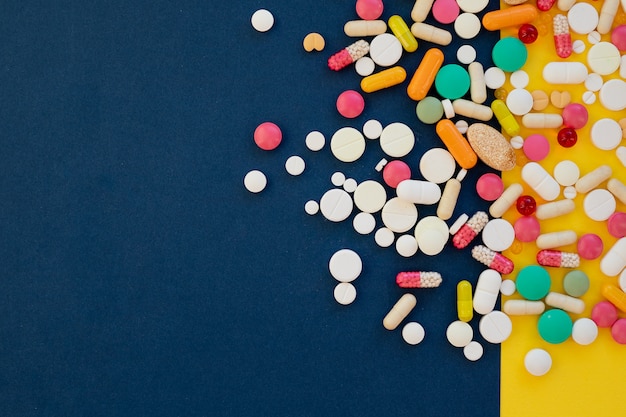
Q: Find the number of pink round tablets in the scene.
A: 14